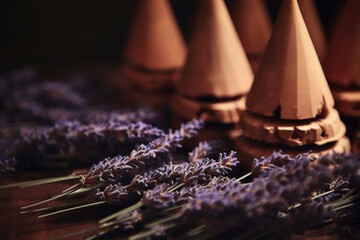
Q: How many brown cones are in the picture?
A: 6